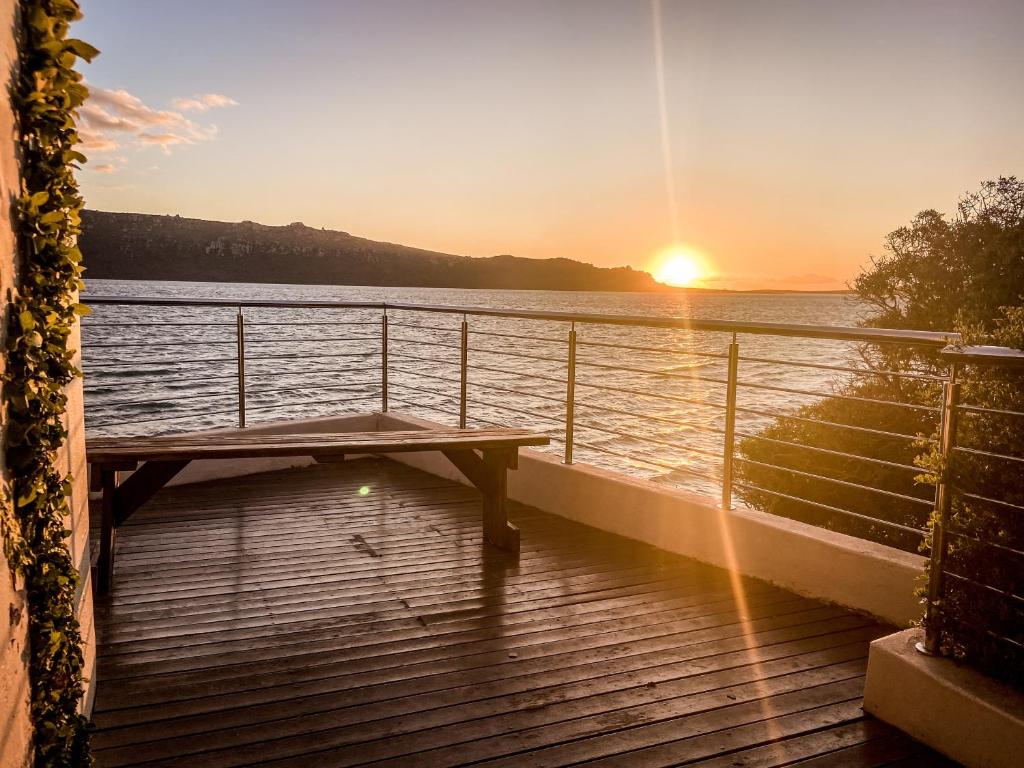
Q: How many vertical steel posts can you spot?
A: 6